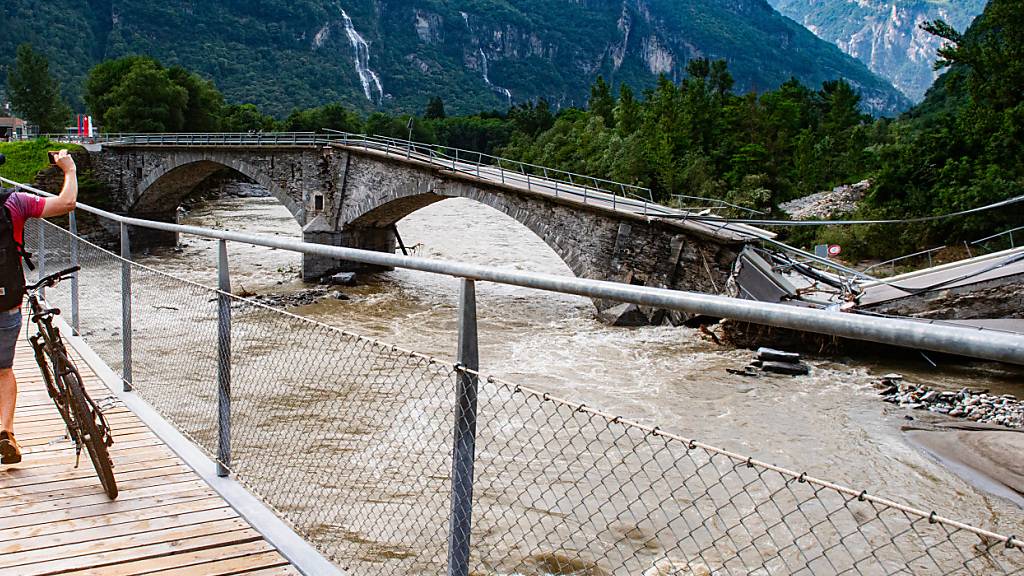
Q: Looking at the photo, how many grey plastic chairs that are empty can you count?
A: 0